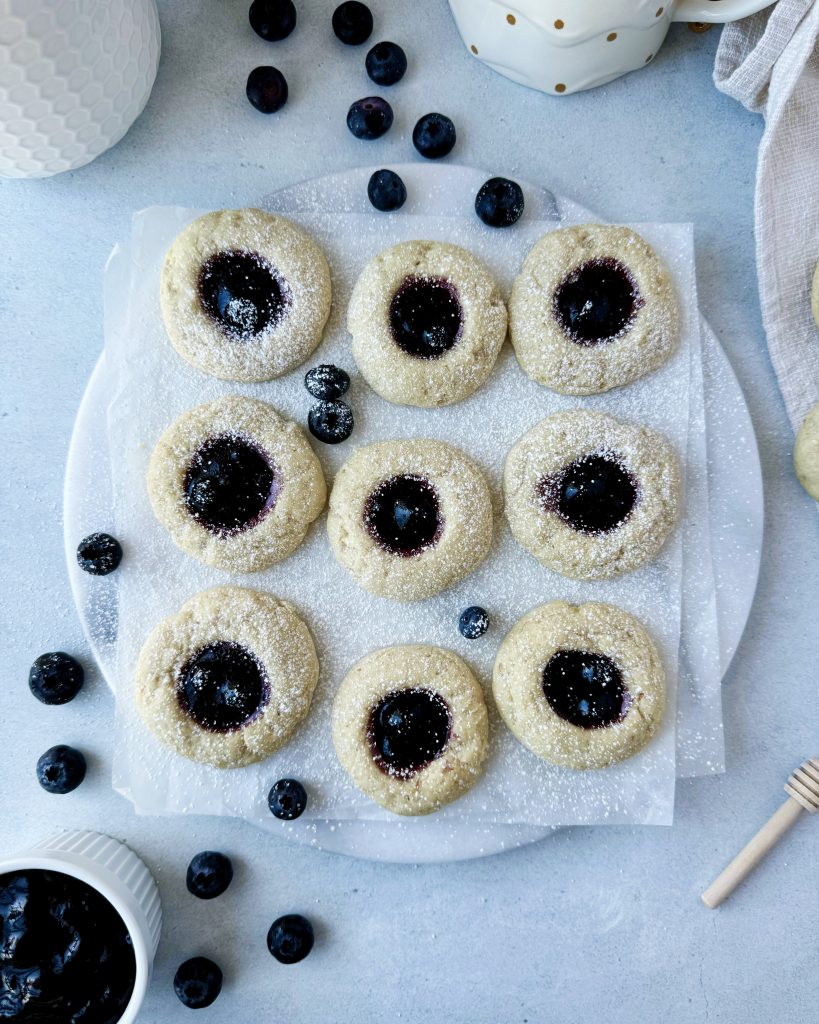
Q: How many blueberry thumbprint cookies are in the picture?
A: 9